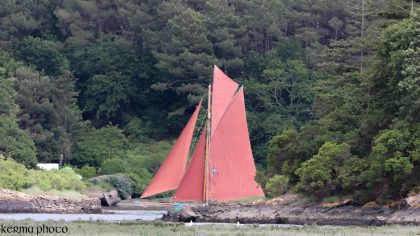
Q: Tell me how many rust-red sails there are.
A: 4